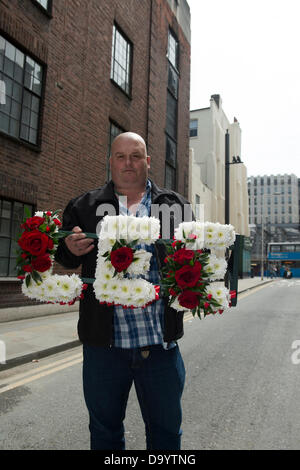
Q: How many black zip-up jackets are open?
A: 1